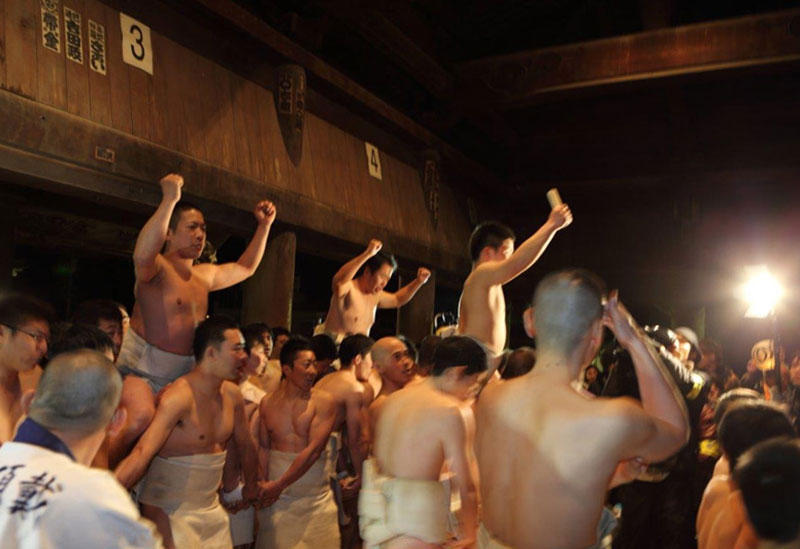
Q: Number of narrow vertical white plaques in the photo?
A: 3